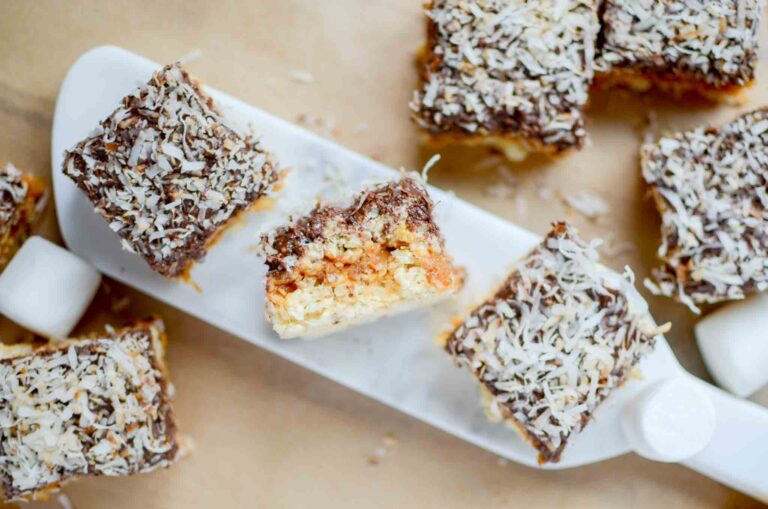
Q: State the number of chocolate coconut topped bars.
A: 8